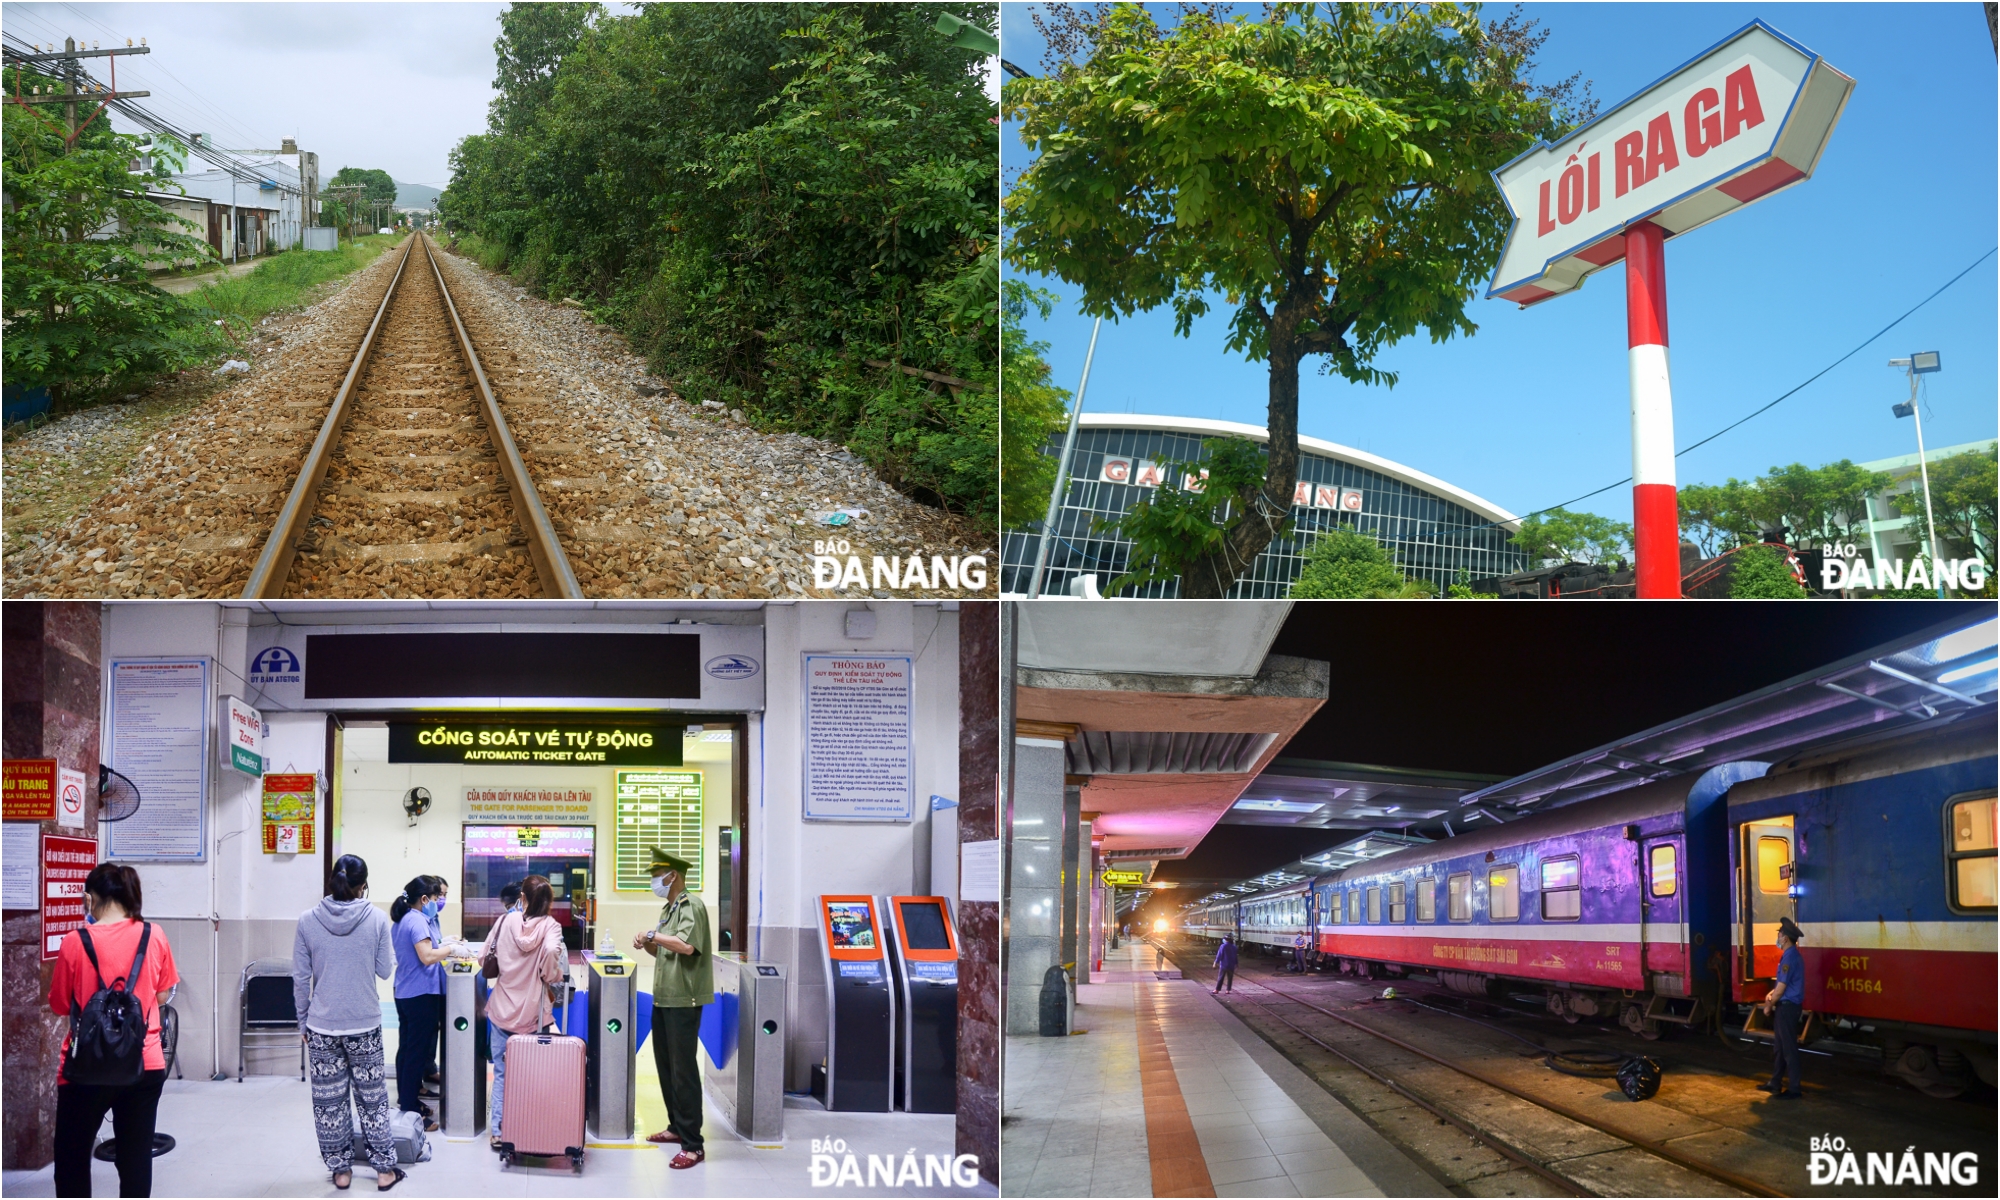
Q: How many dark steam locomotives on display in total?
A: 1